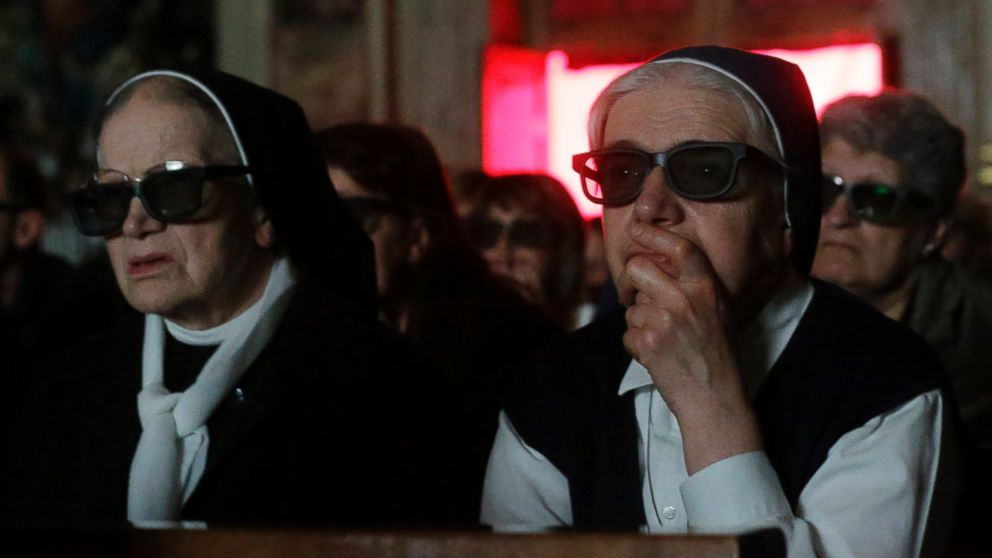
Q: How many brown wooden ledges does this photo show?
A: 1